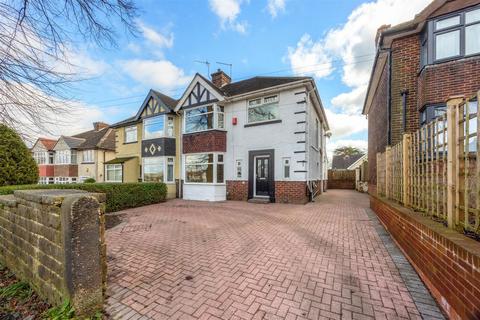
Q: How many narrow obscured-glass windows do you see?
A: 2